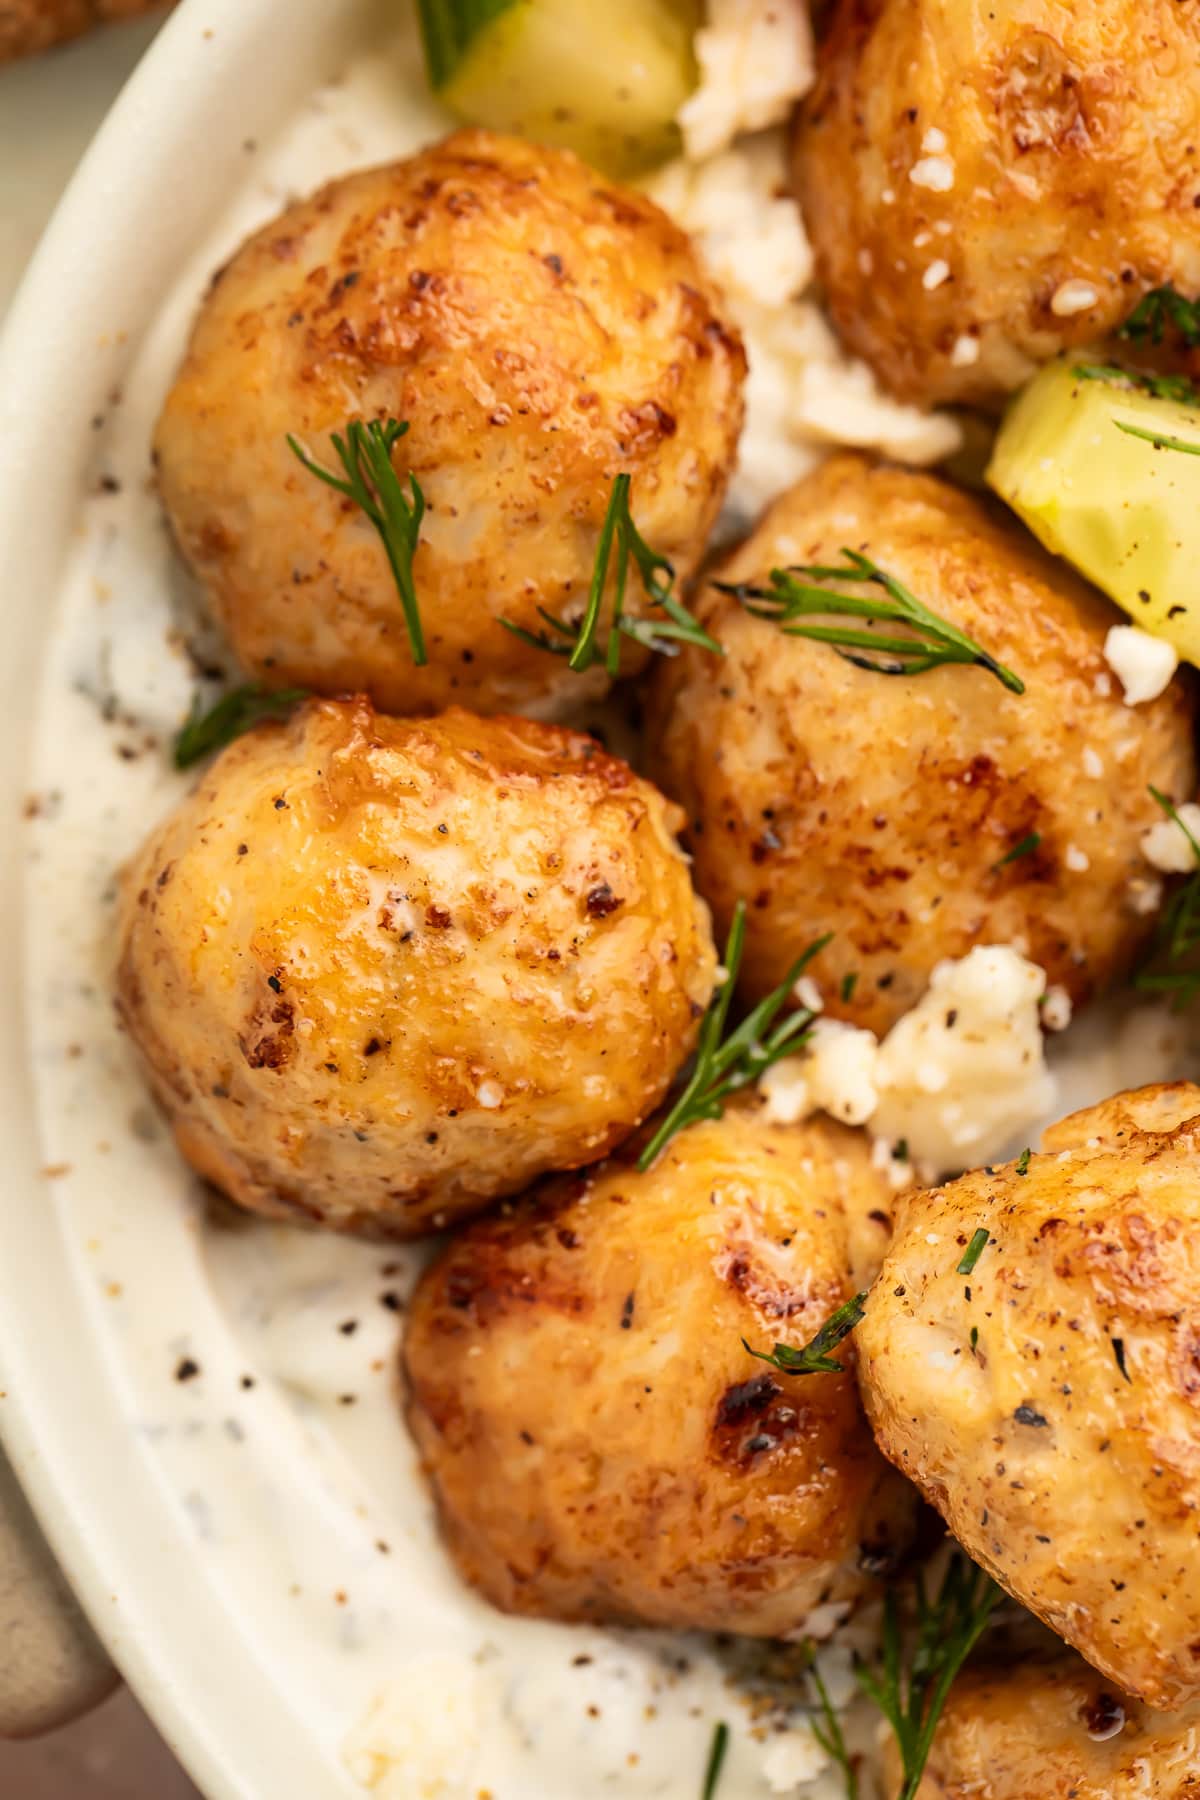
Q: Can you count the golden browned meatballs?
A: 7